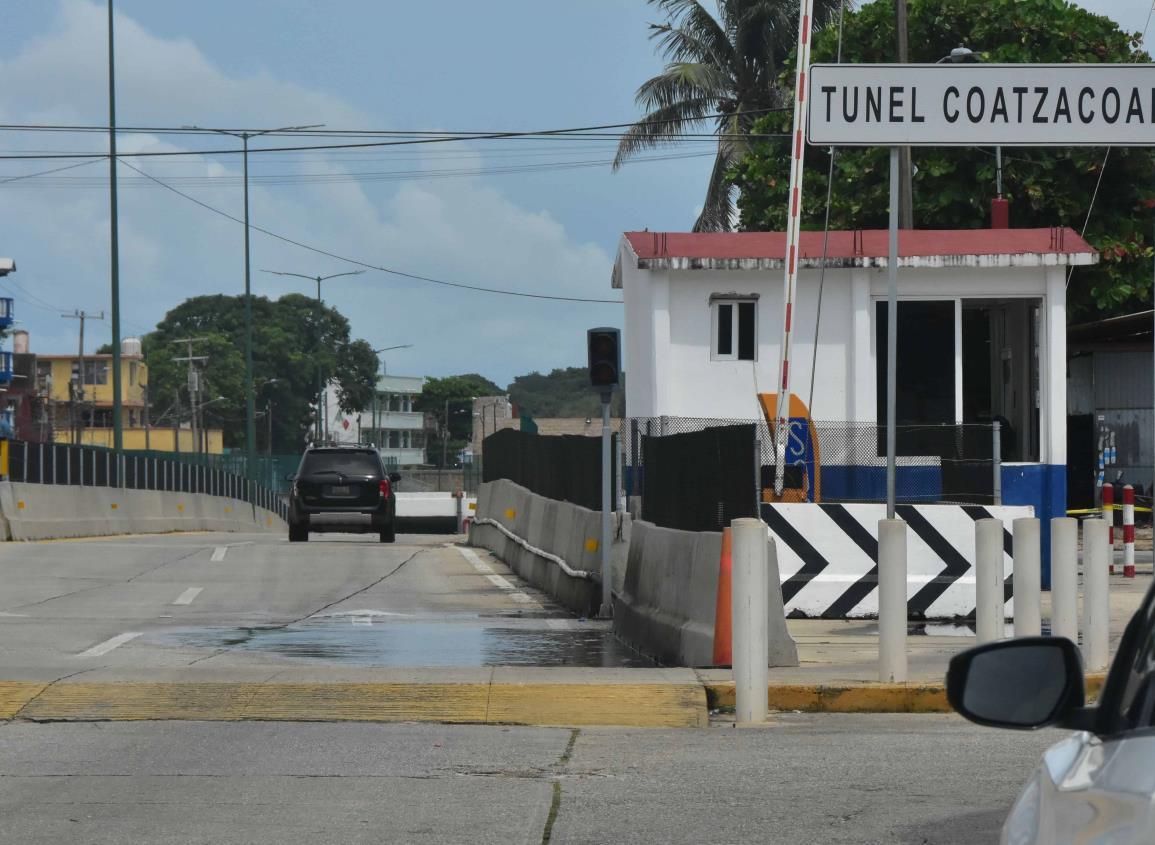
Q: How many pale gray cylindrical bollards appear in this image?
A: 6